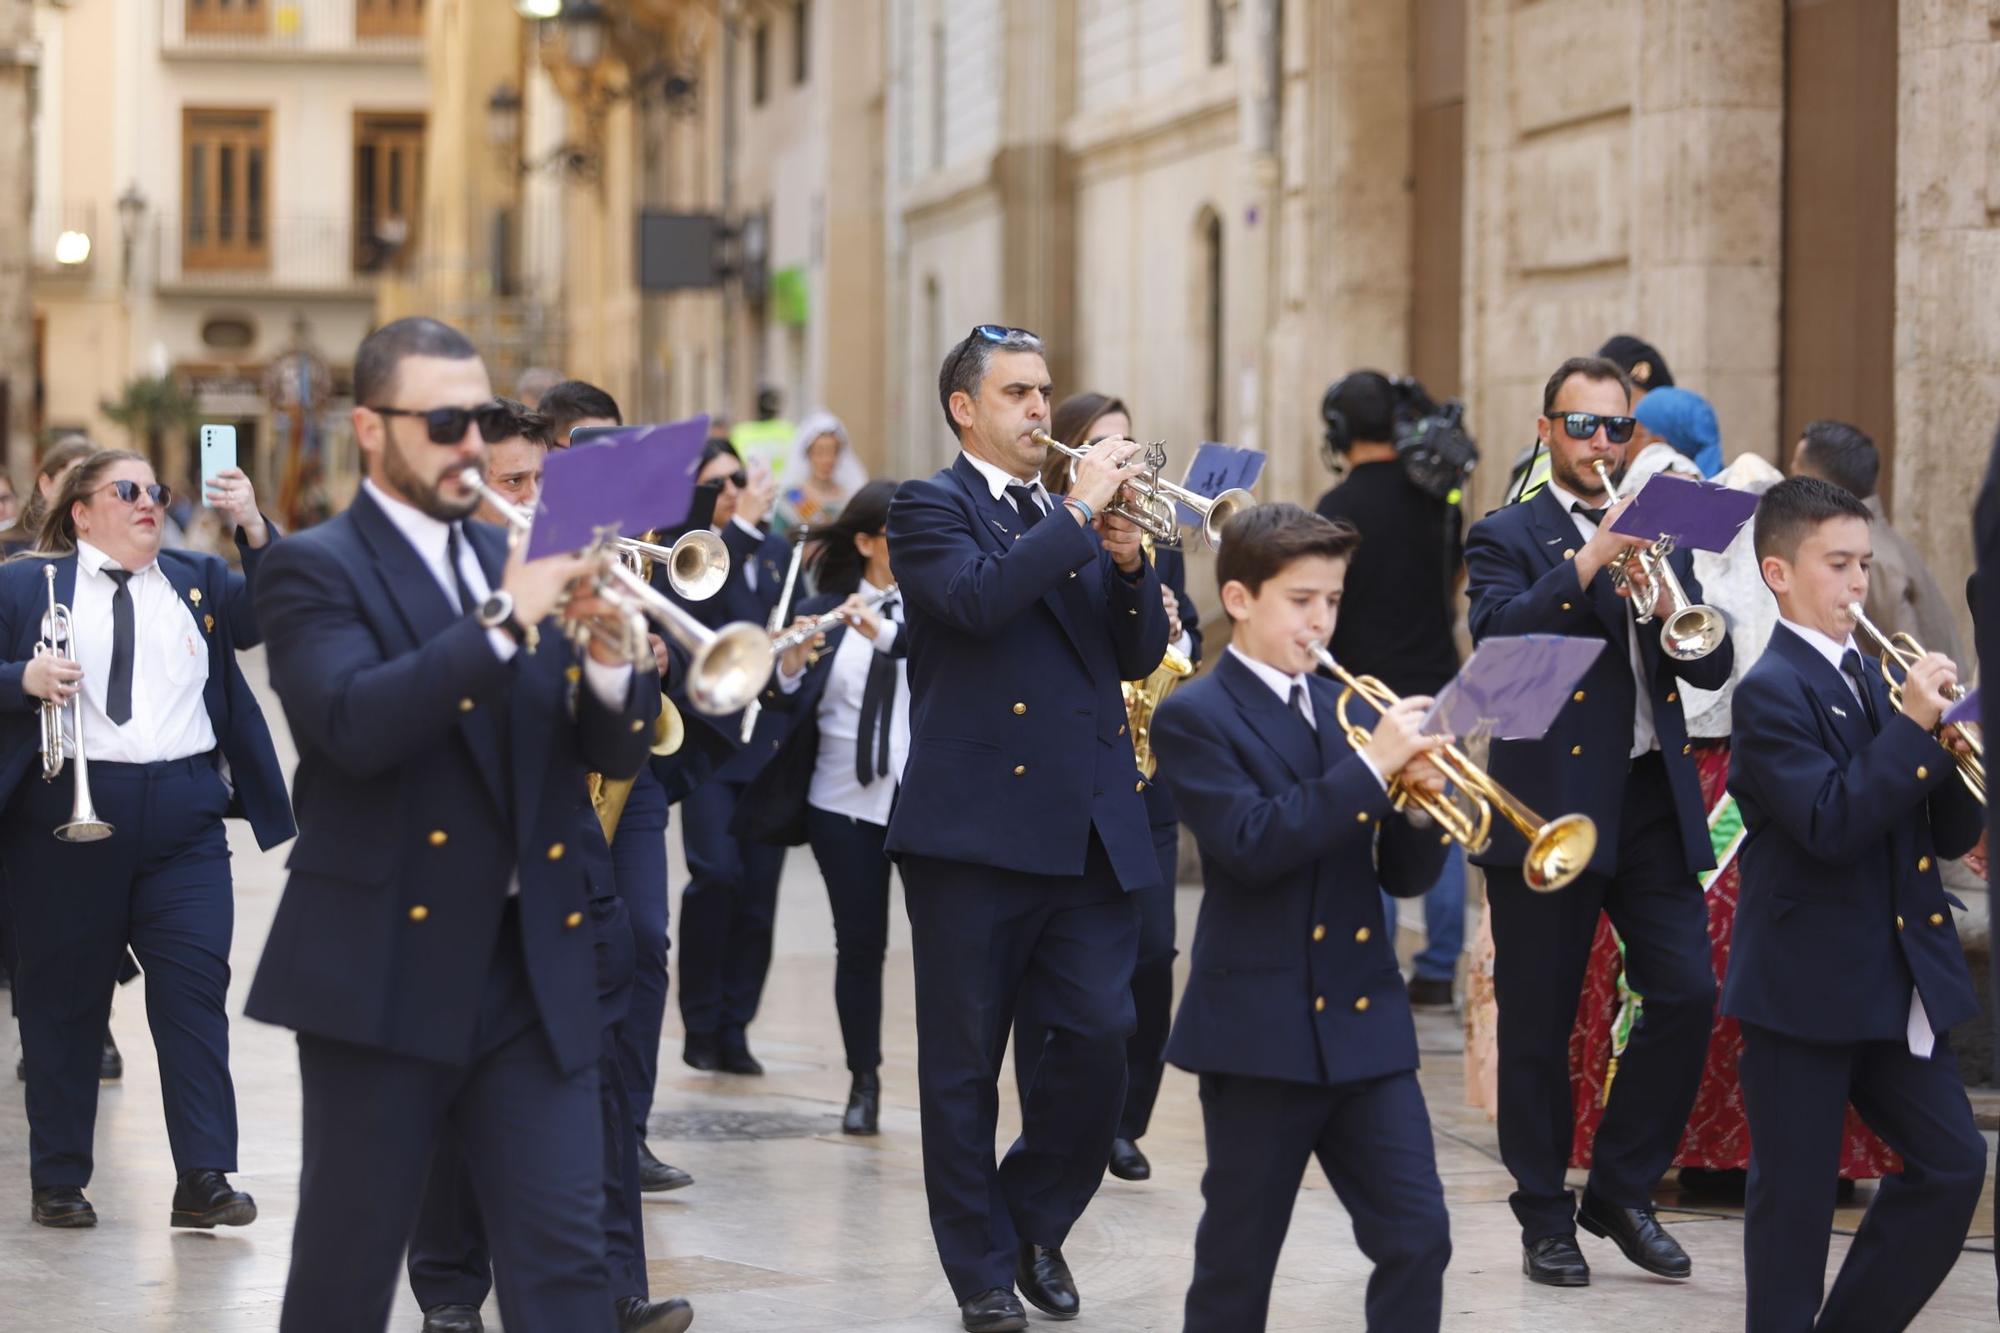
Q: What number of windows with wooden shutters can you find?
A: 4